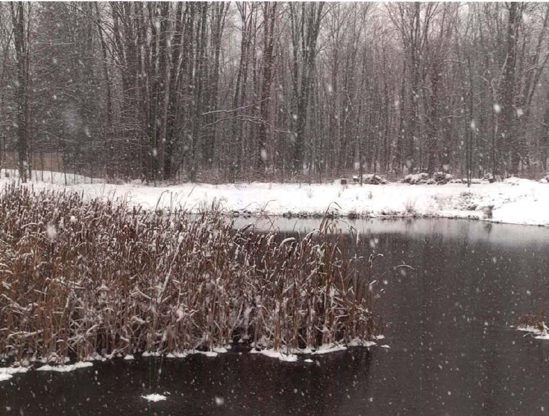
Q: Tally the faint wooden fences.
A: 1